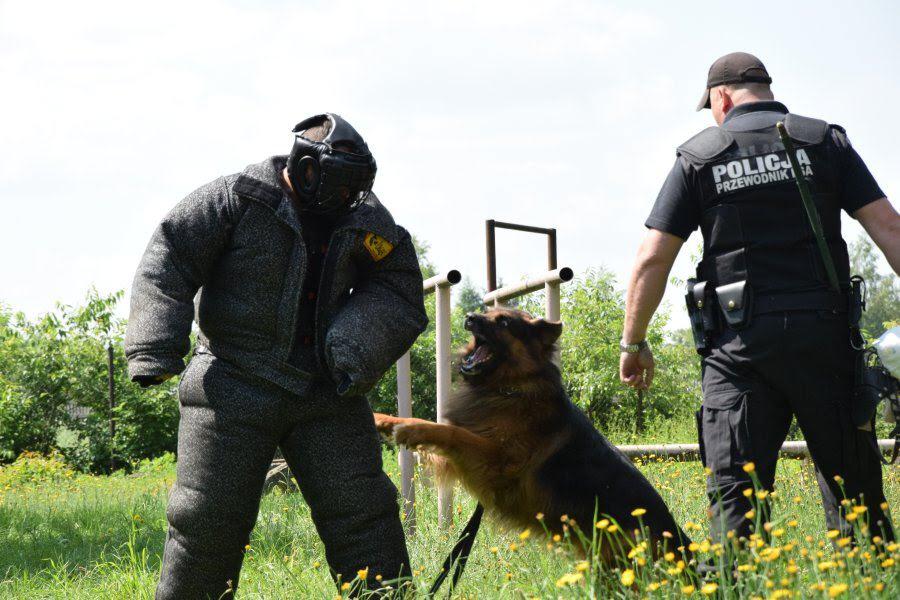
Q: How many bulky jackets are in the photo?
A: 1